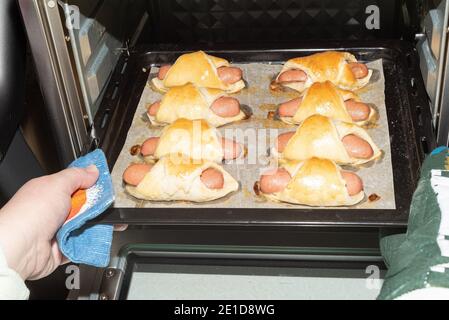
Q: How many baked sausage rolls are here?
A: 8